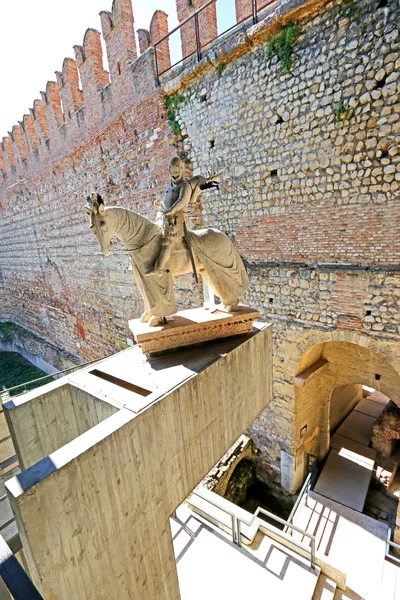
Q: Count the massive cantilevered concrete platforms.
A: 1